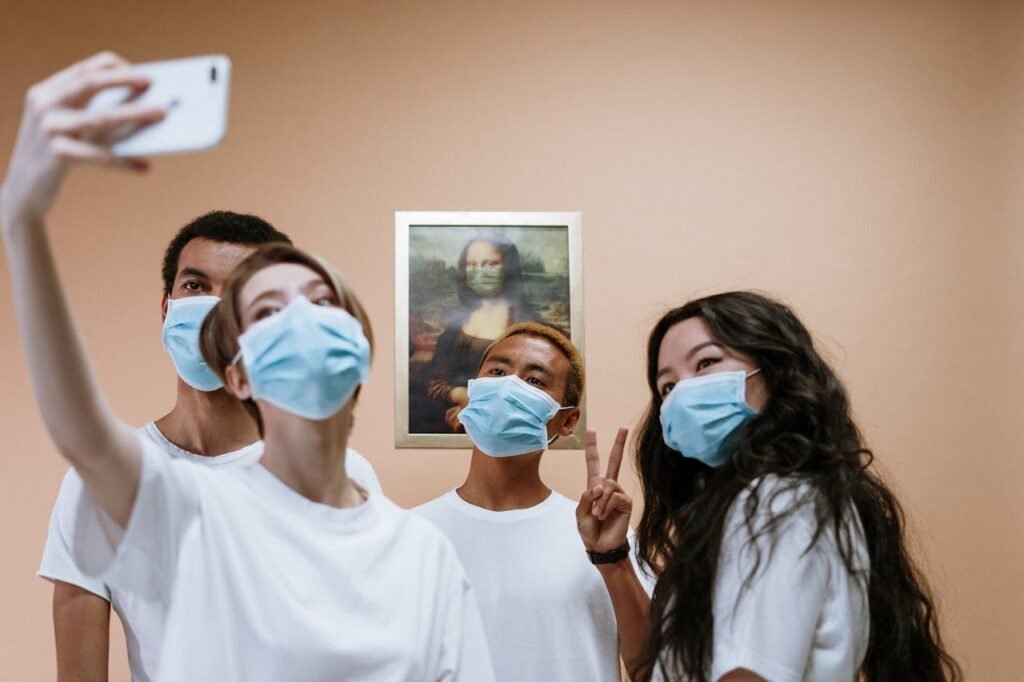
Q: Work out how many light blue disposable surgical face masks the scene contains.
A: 4